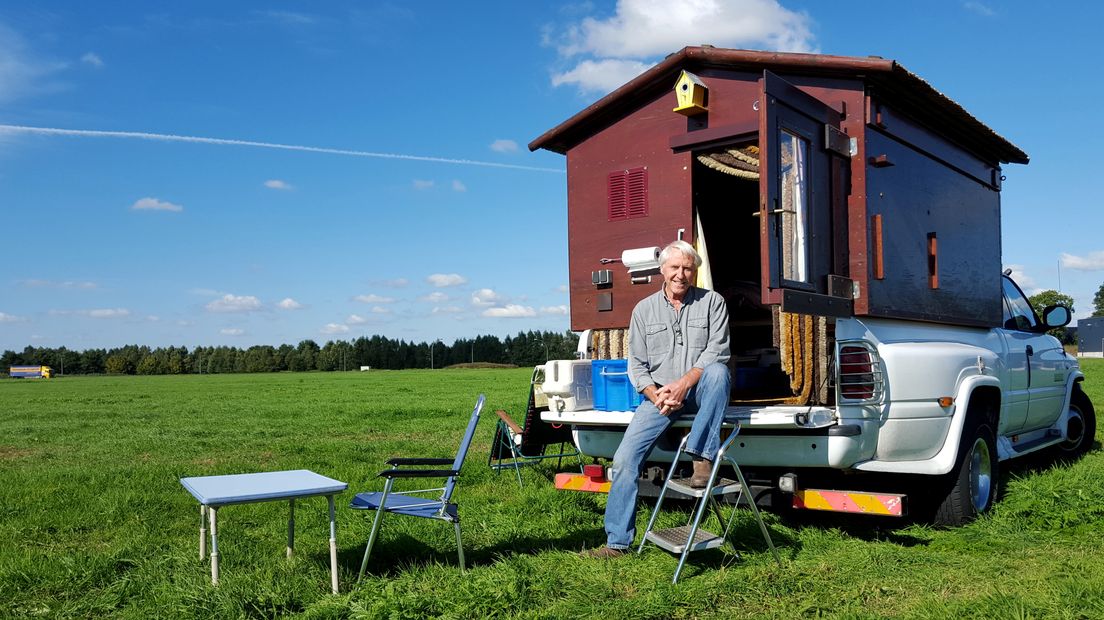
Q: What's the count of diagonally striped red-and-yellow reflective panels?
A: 2